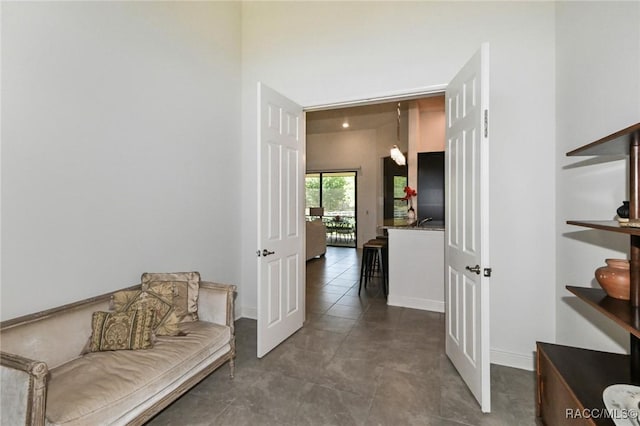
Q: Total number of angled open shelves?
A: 3